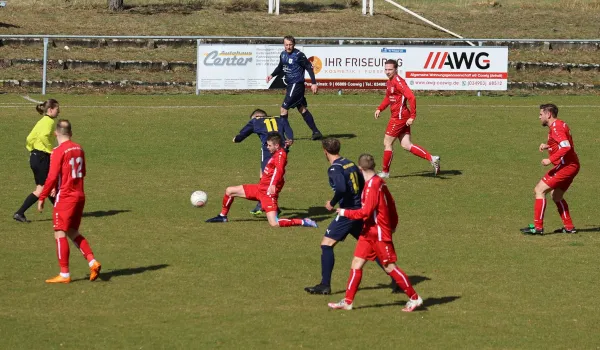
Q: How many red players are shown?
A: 5